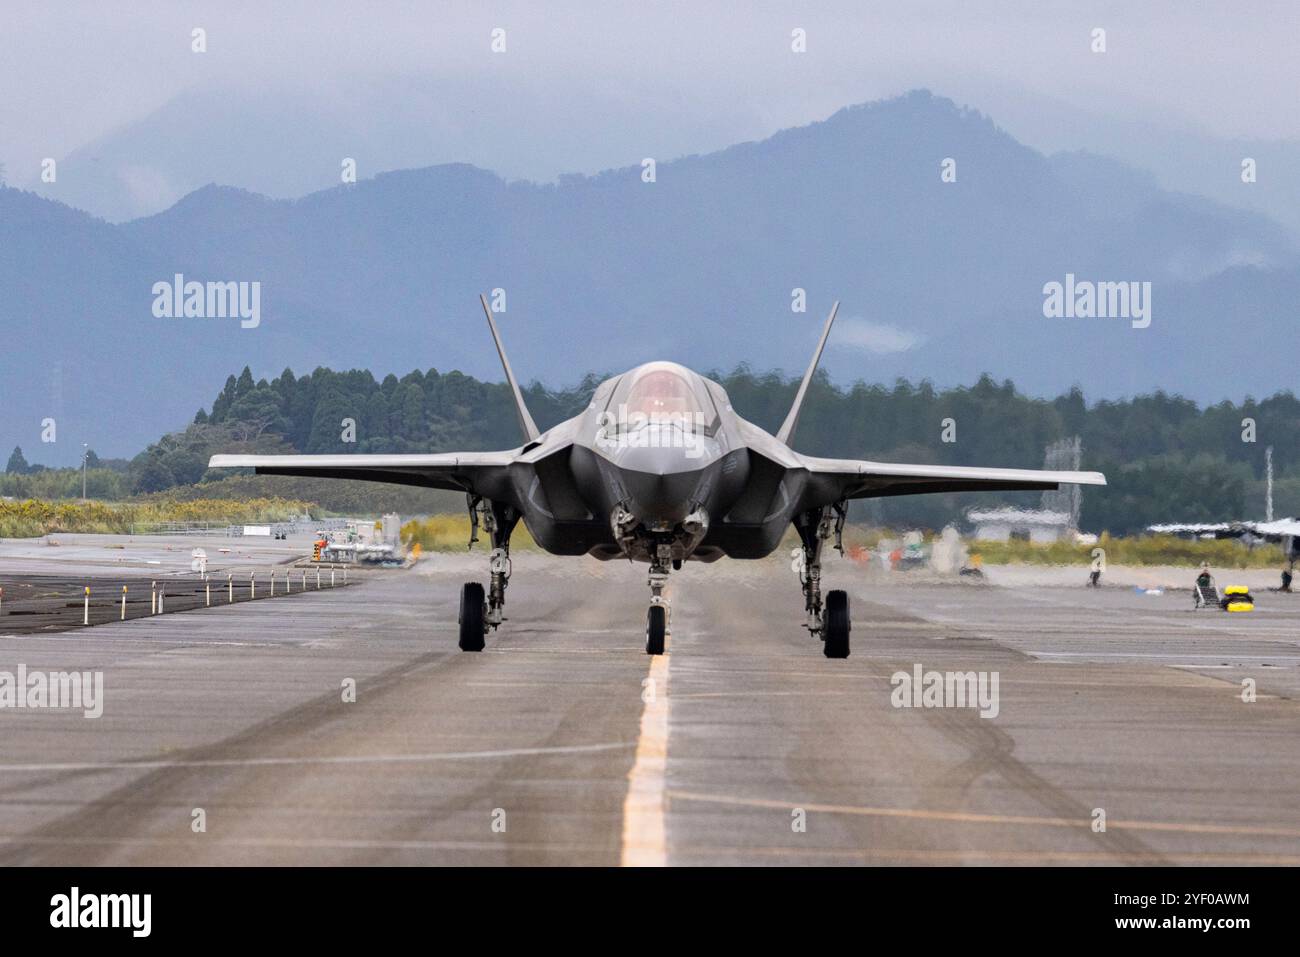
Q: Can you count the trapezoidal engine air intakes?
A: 2